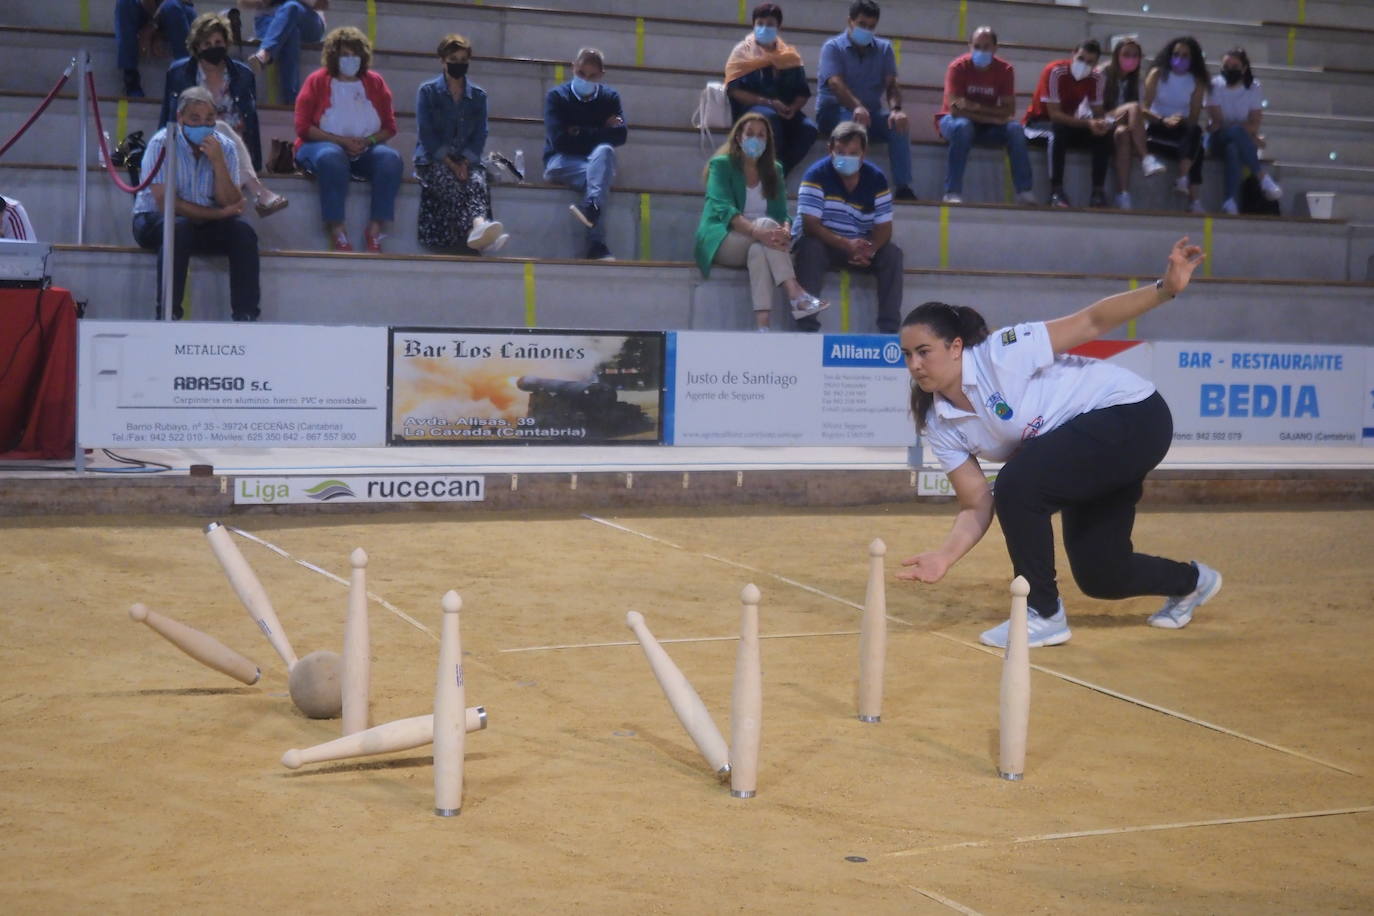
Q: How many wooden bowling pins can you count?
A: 9